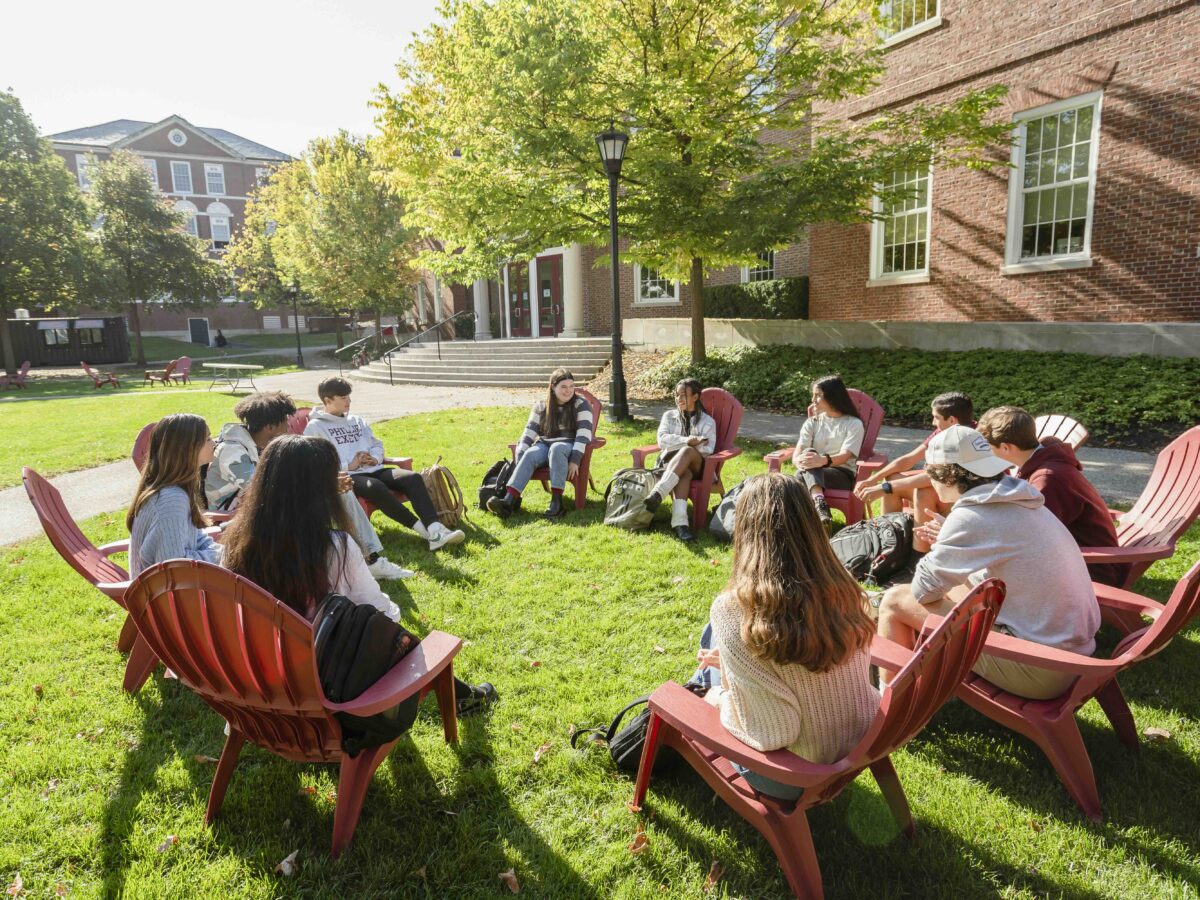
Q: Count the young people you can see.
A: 11